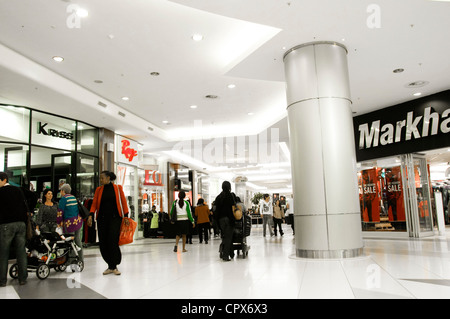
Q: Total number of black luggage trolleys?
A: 1